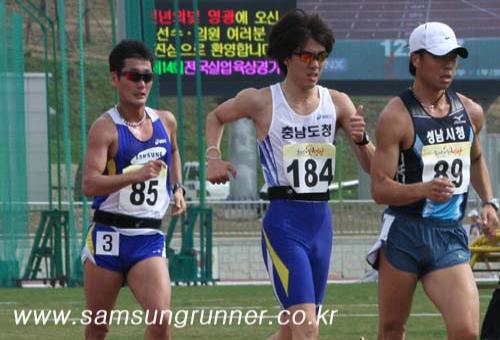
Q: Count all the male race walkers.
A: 3